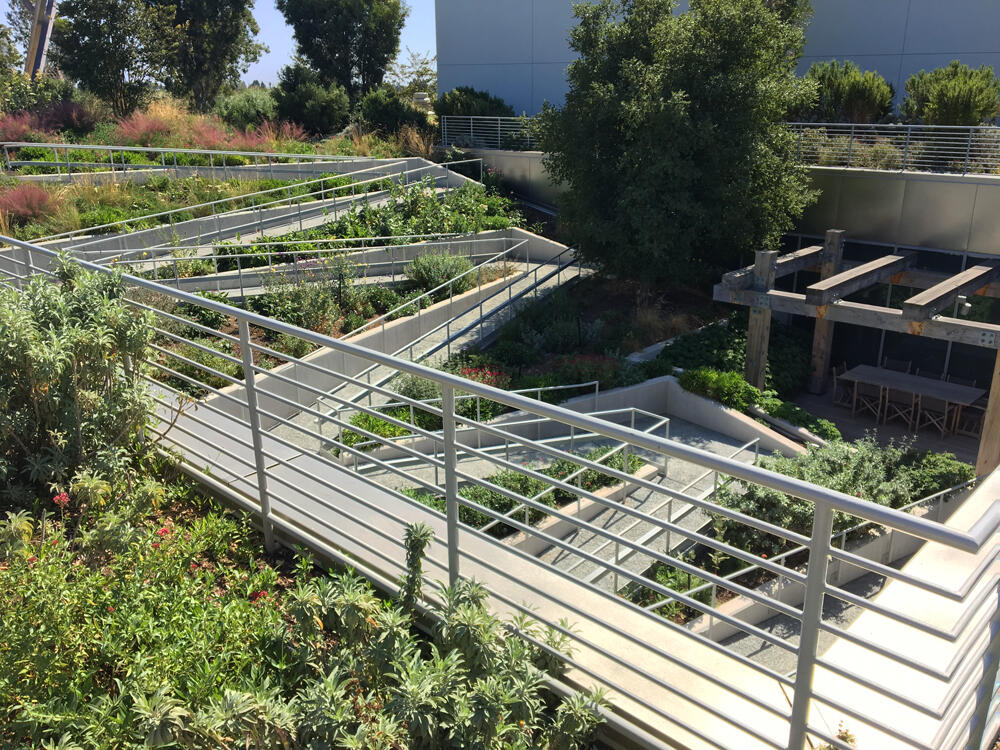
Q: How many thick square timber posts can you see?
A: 3